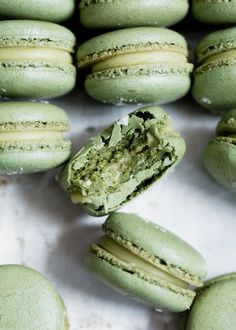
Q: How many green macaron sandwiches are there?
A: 12